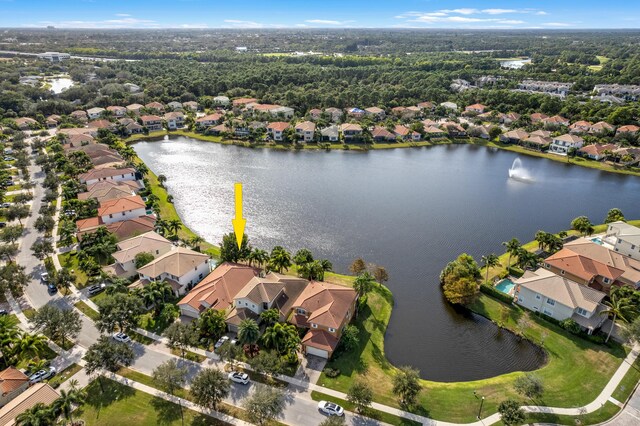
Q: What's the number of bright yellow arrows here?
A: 1